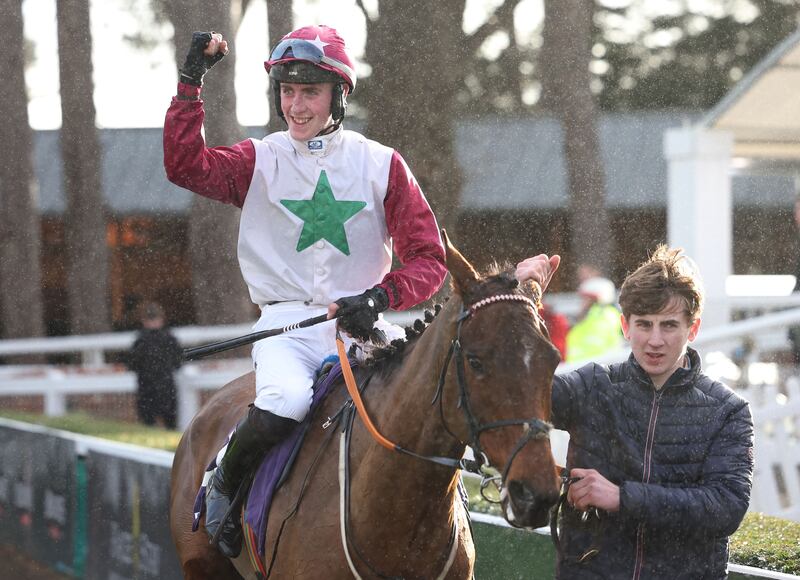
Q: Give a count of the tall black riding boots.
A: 1